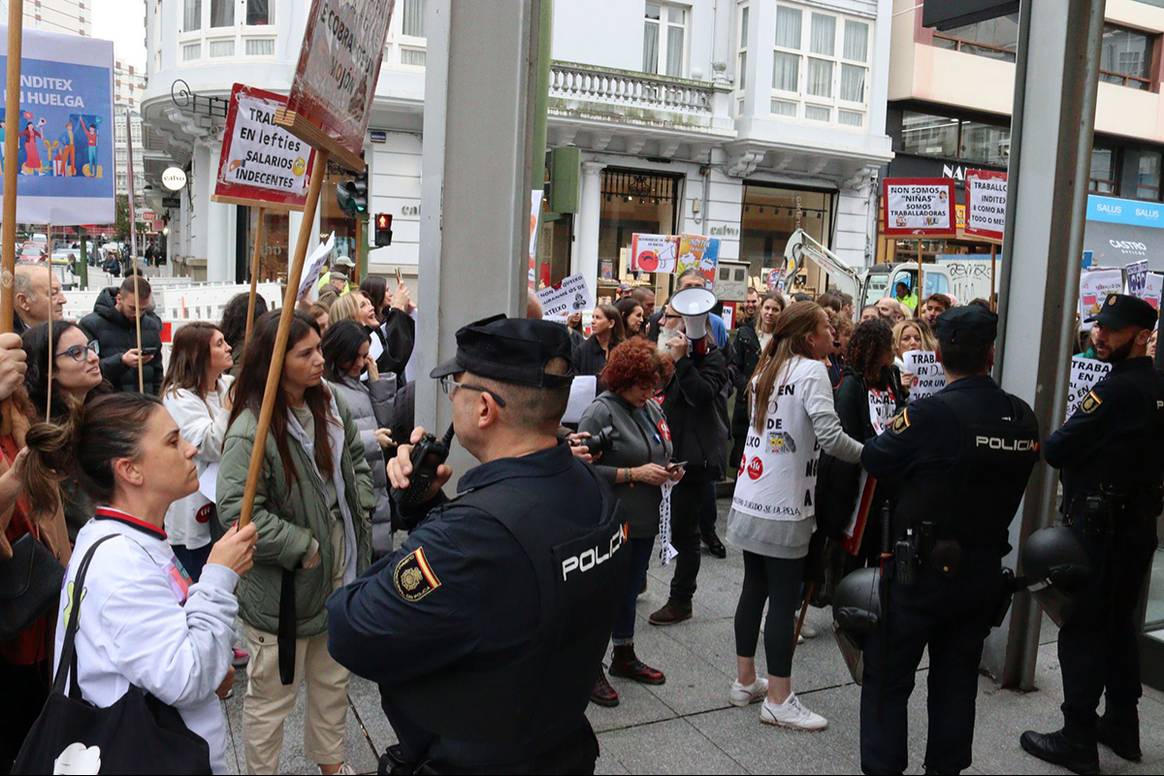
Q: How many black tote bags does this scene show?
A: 1